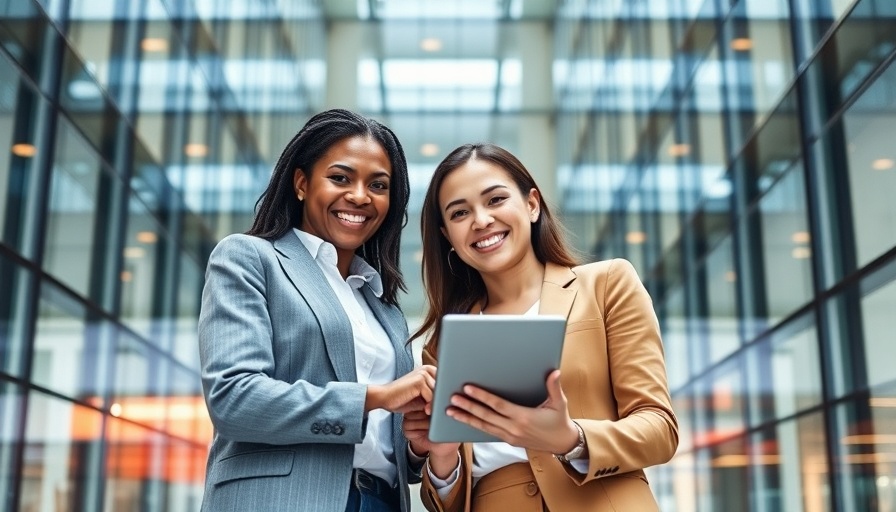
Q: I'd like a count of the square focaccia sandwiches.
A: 0